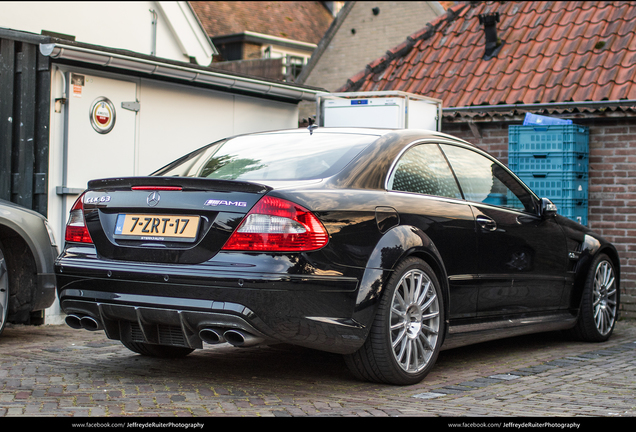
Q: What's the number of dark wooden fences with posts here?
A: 1